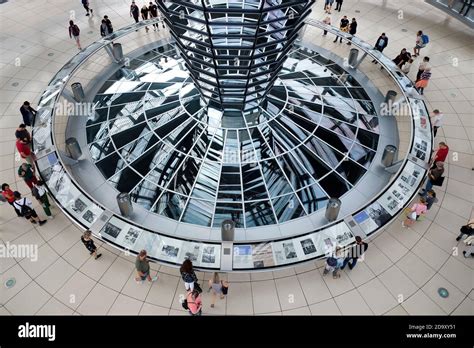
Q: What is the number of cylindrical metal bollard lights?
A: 9